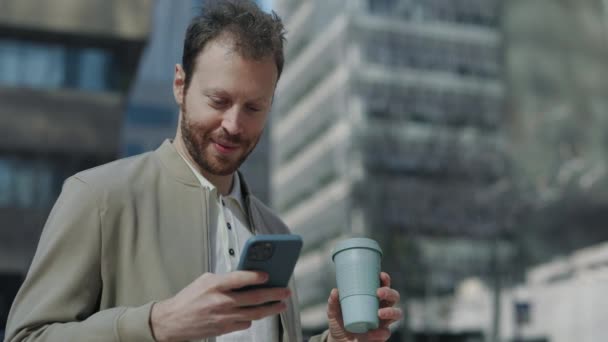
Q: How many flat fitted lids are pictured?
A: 1